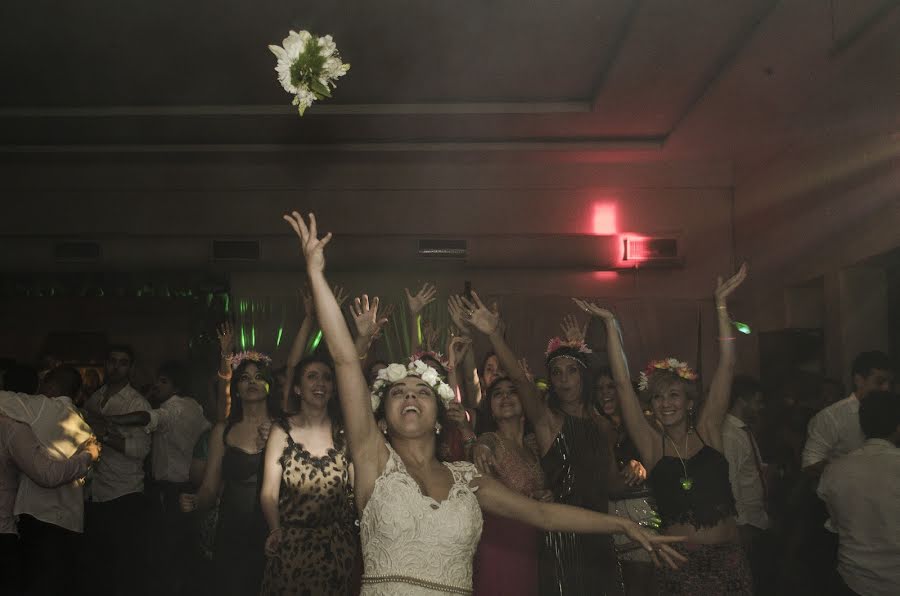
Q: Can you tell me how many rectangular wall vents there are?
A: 4